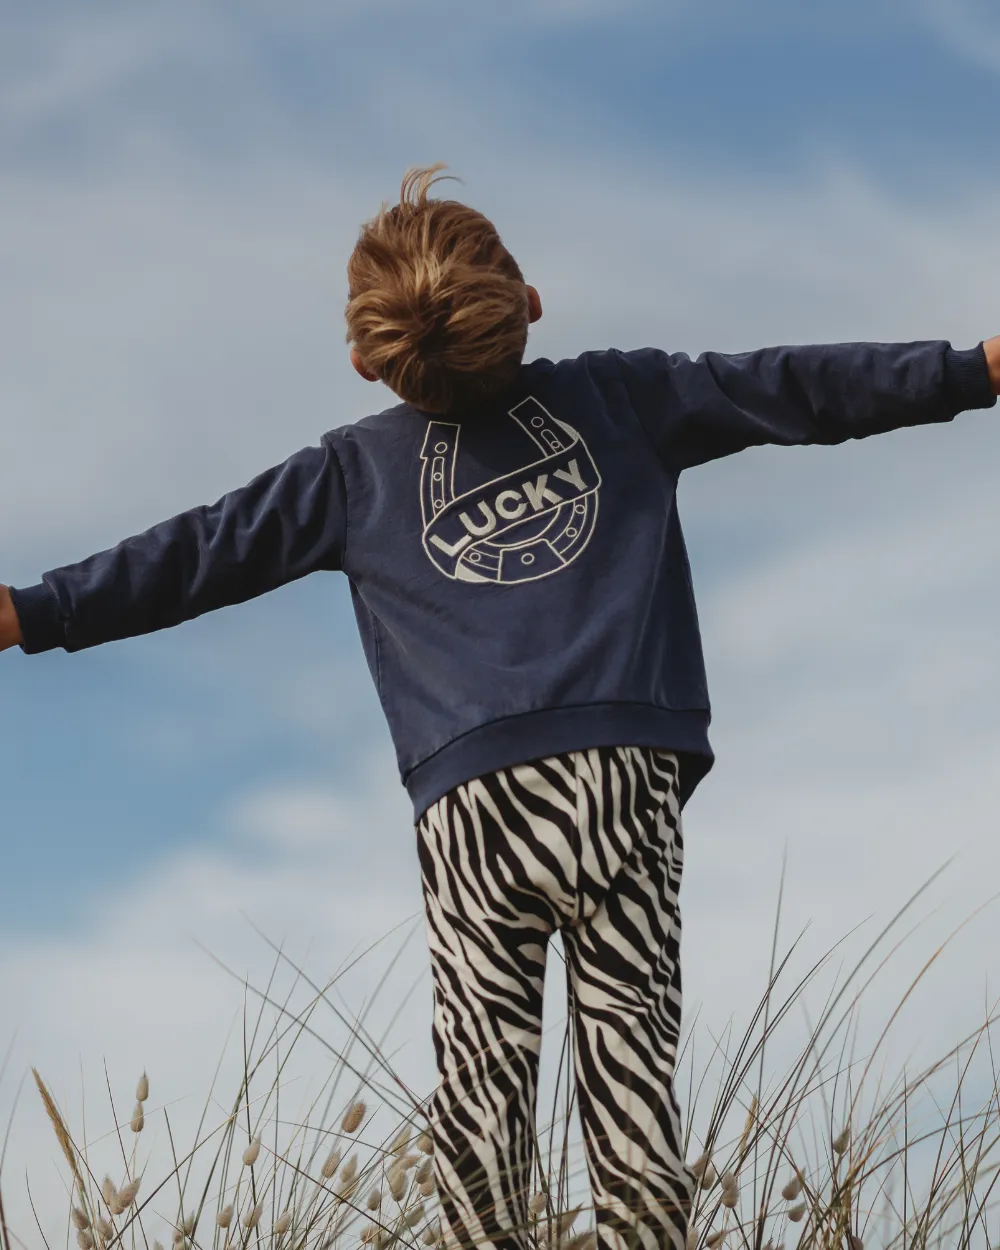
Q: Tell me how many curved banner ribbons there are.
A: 1